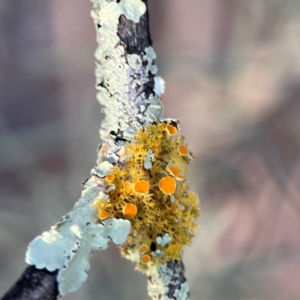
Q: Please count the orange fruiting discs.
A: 10